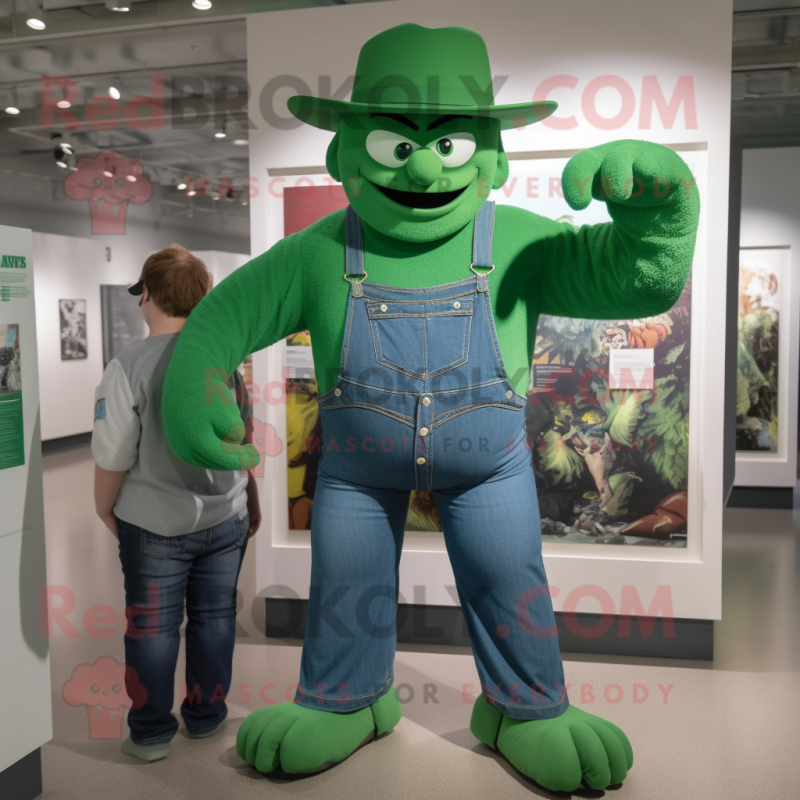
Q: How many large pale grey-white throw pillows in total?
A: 0